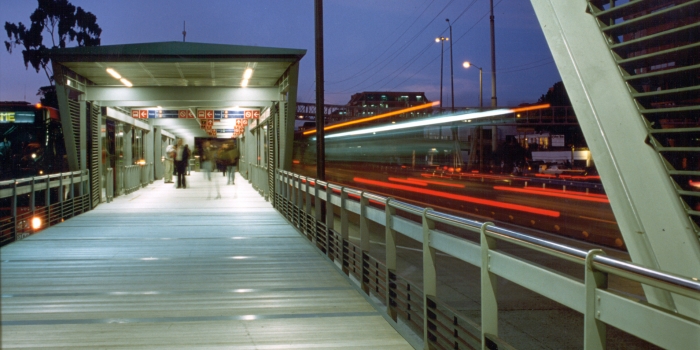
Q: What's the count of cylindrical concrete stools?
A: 0